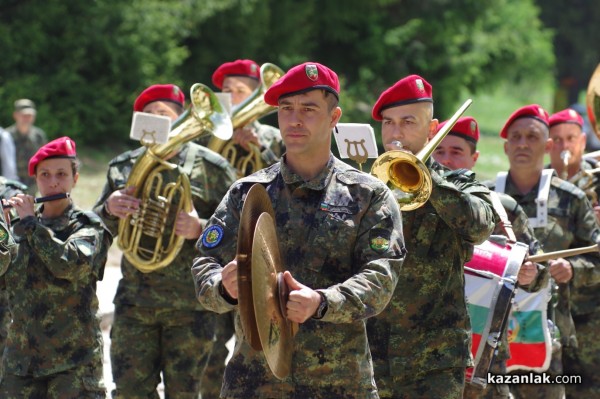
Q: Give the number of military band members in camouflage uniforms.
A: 8